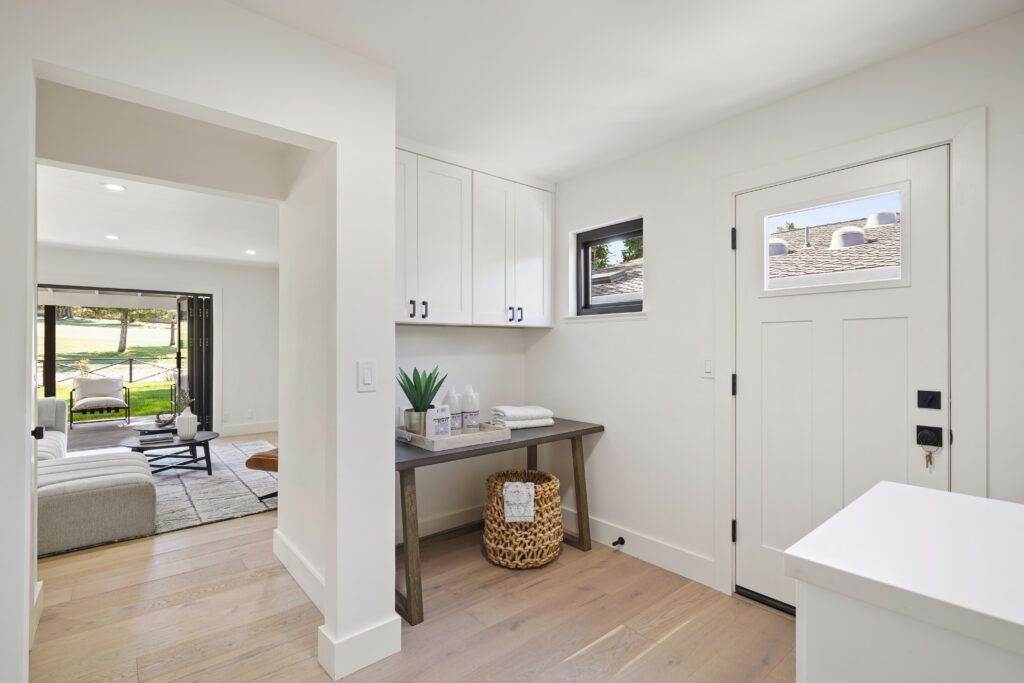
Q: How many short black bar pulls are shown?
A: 4